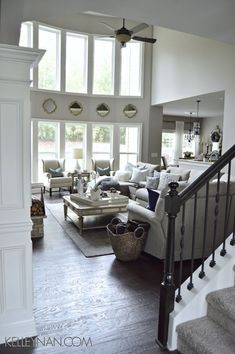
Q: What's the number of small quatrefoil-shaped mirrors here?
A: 4